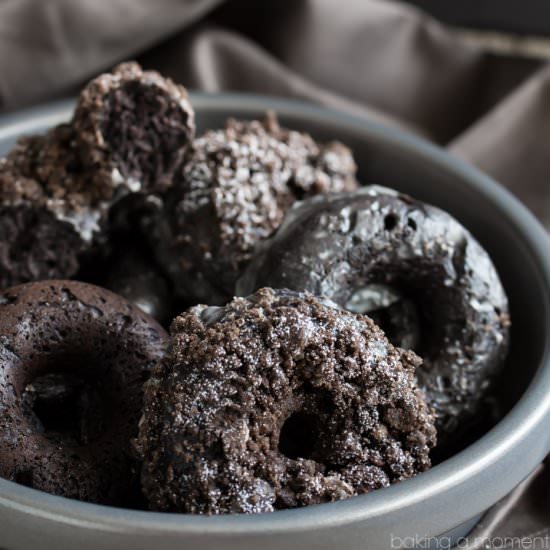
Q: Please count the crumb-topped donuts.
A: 3